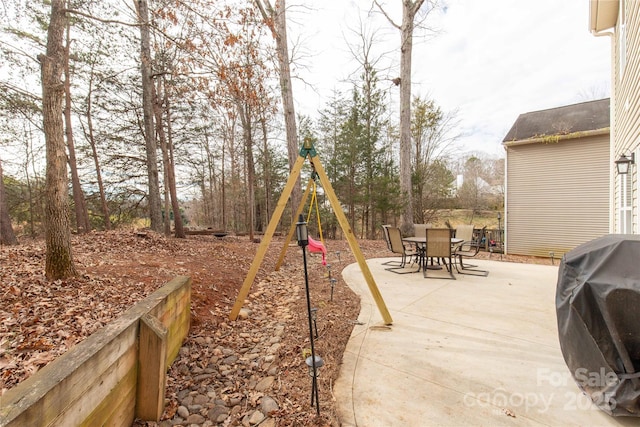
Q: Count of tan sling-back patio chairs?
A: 6